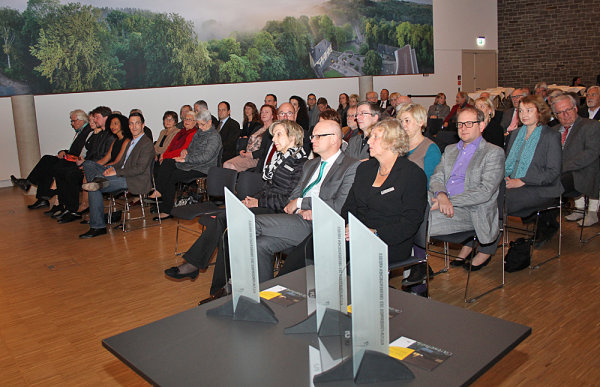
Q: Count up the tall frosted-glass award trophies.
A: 3